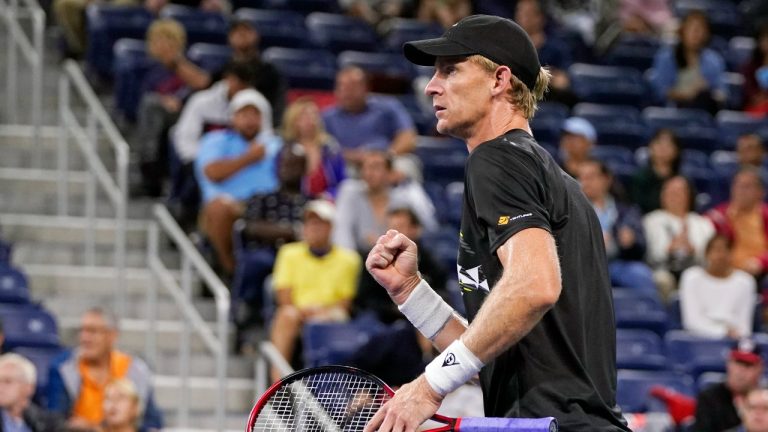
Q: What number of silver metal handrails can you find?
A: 4